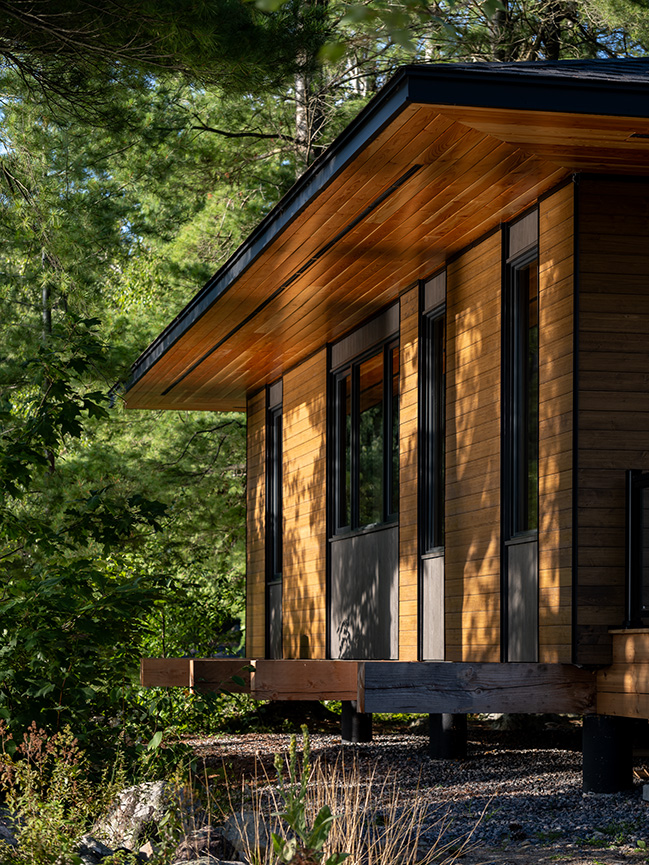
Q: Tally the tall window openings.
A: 4